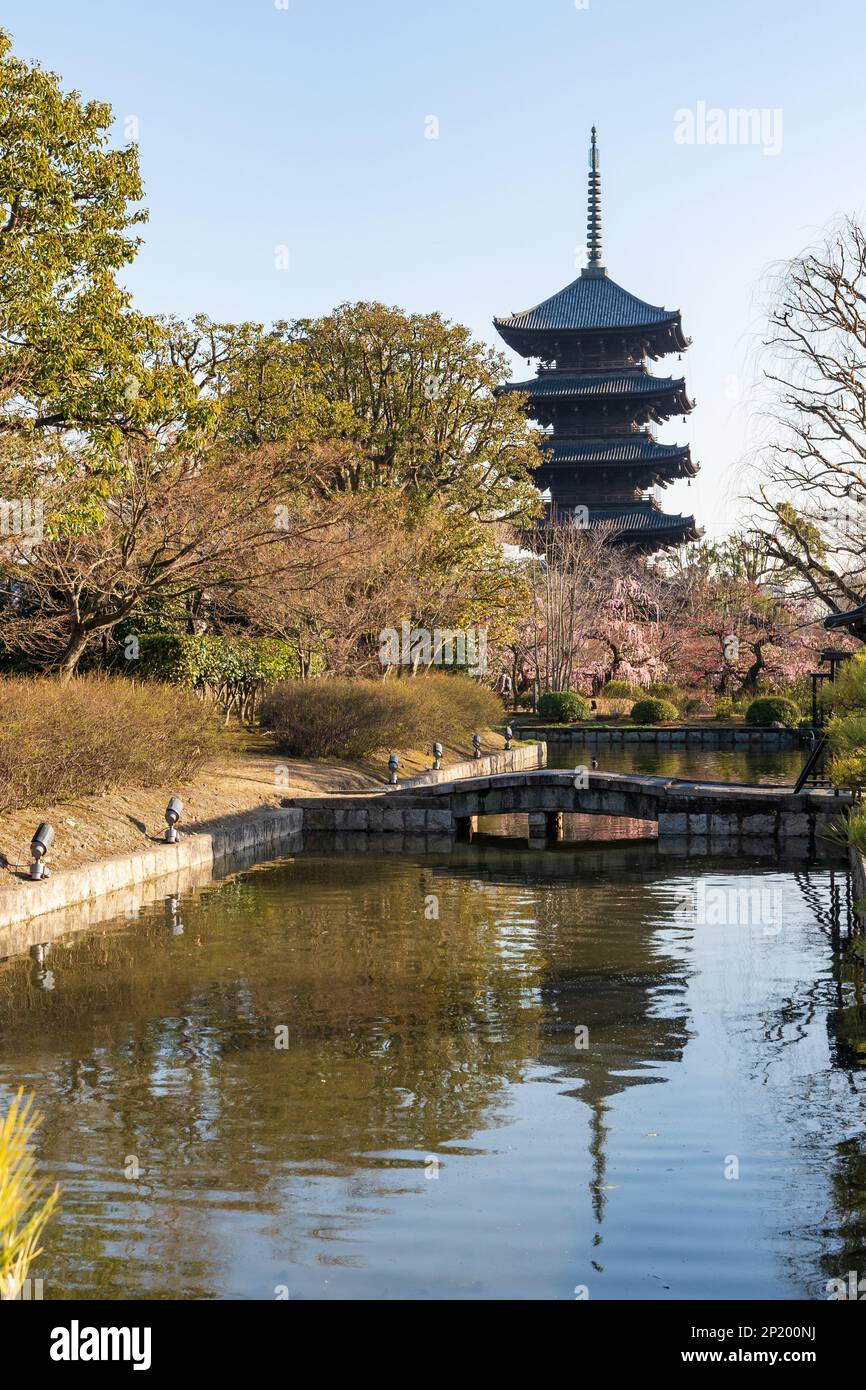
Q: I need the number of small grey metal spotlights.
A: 6